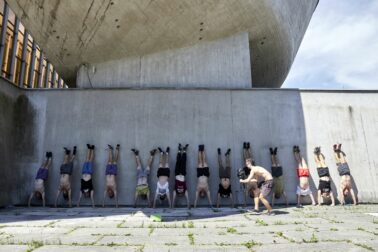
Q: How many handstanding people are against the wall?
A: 14